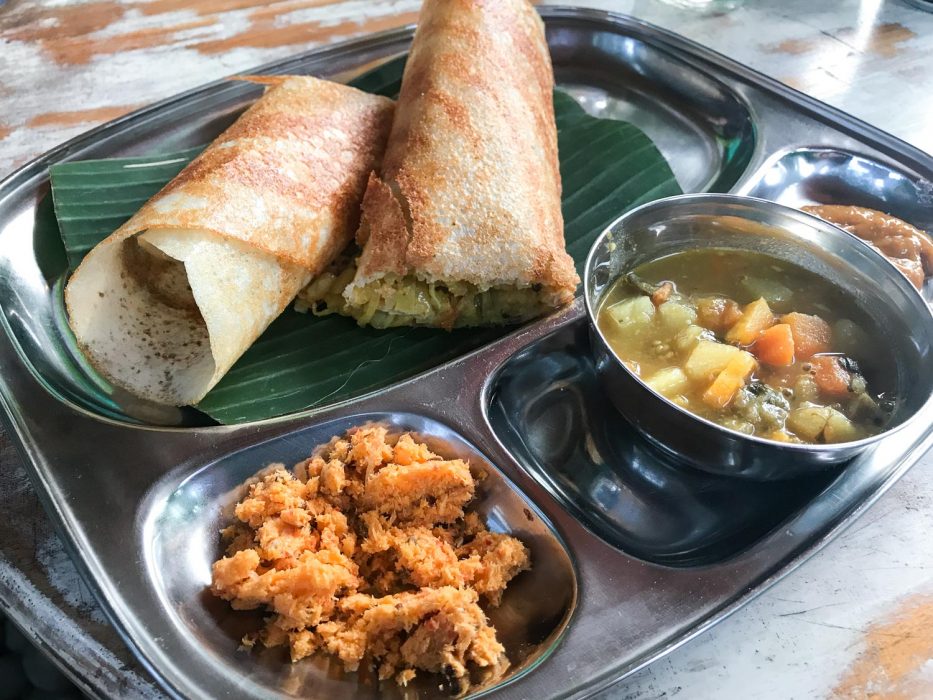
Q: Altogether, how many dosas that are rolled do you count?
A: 2